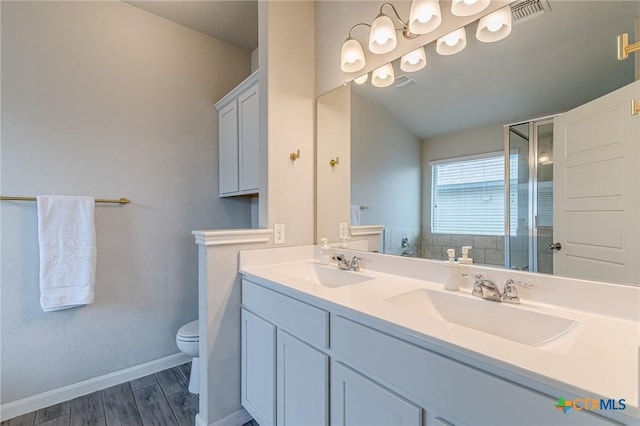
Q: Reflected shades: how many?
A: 5